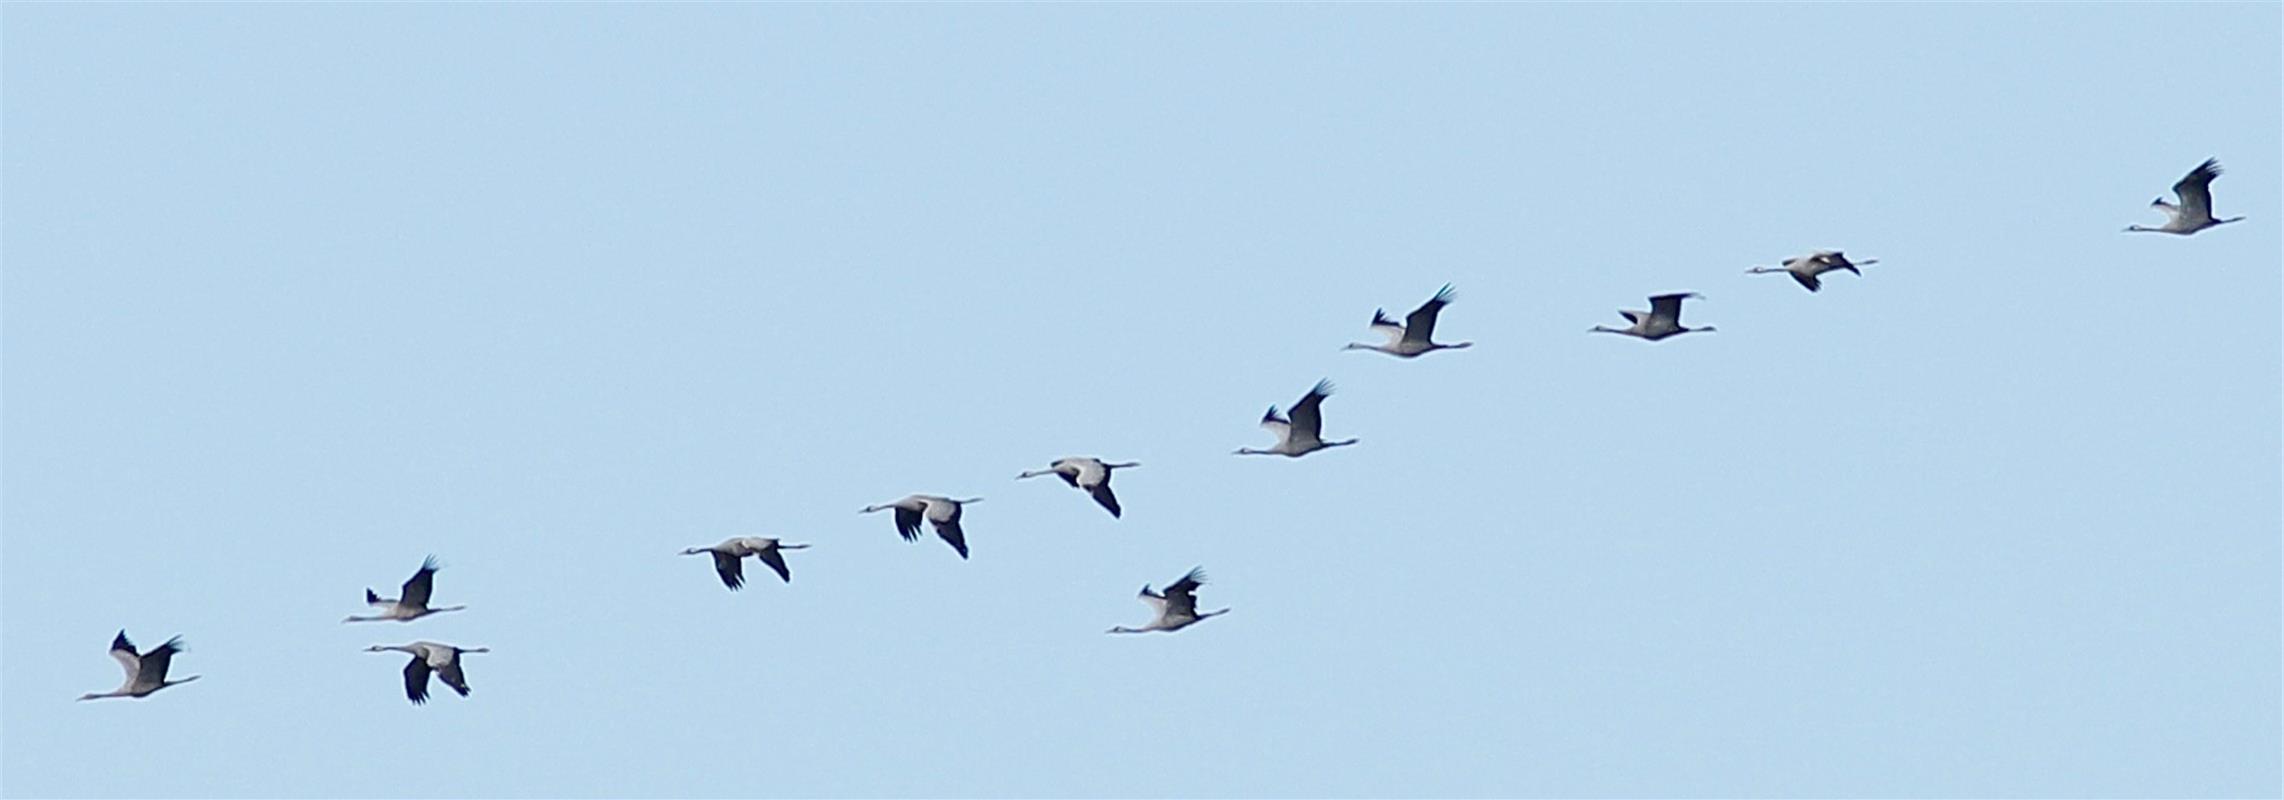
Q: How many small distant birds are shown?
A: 12